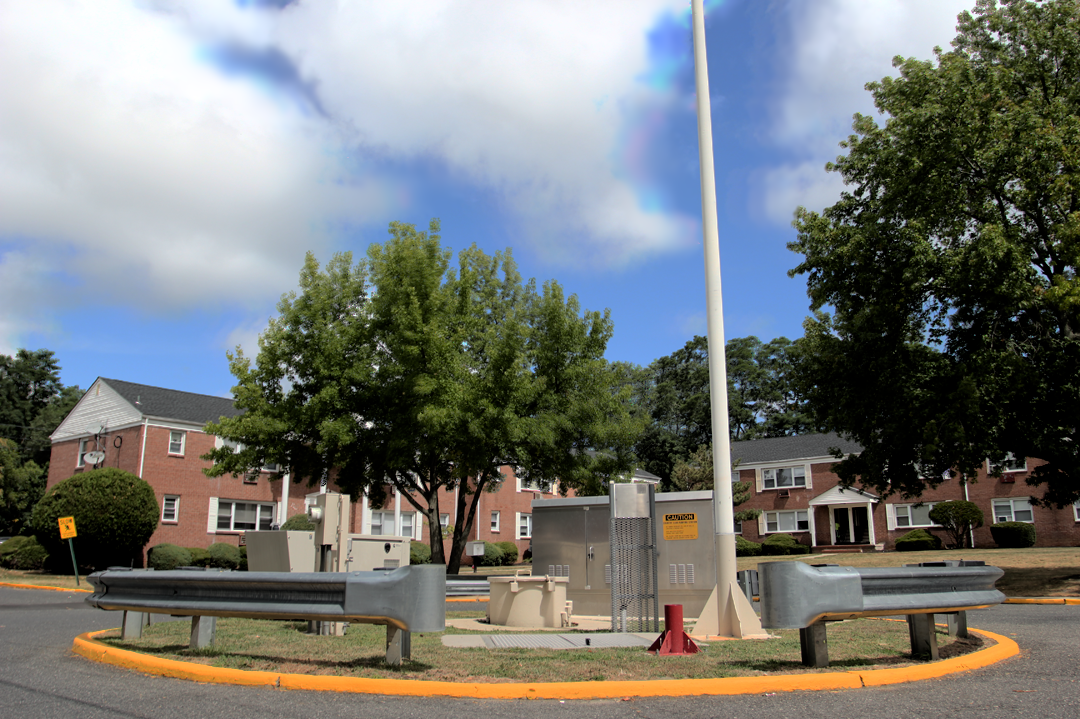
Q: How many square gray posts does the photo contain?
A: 6